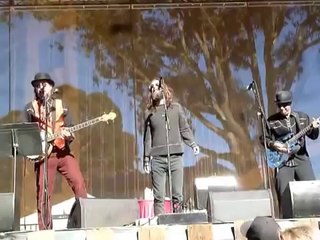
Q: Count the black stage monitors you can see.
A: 4